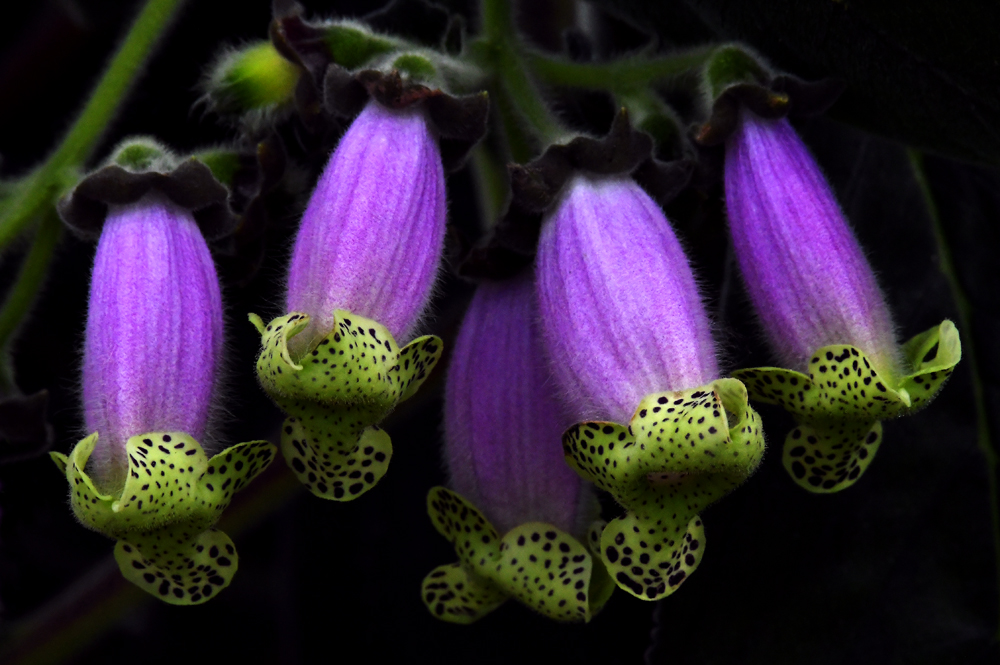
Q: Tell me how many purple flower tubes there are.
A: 5